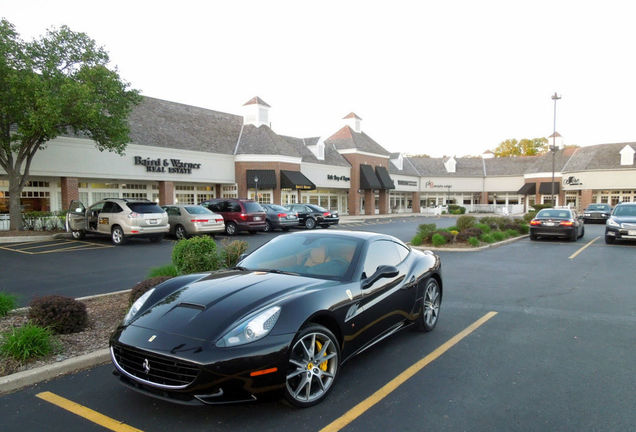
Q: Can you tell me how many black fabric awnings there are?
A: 6